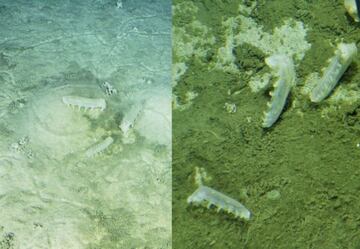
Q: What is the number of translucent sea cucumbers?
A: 6